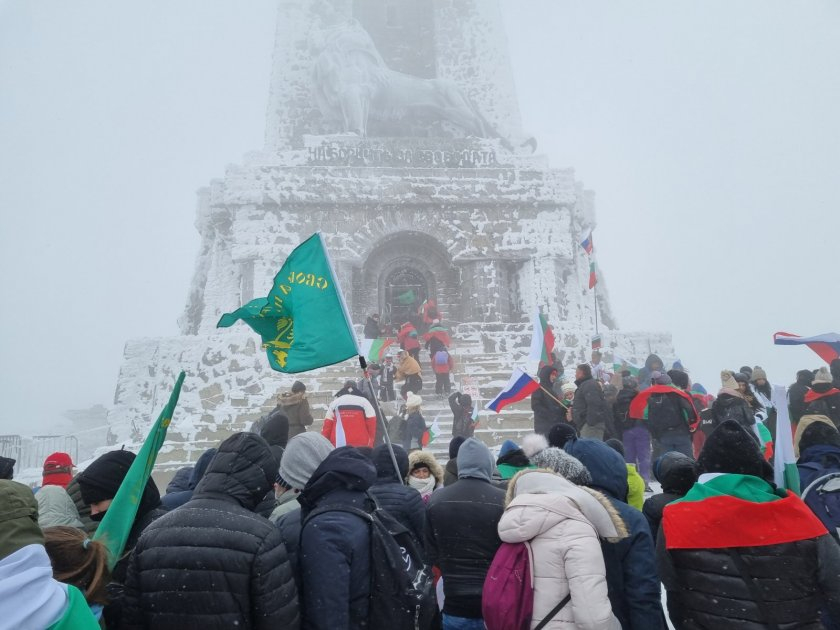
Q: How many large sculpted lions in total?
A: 1